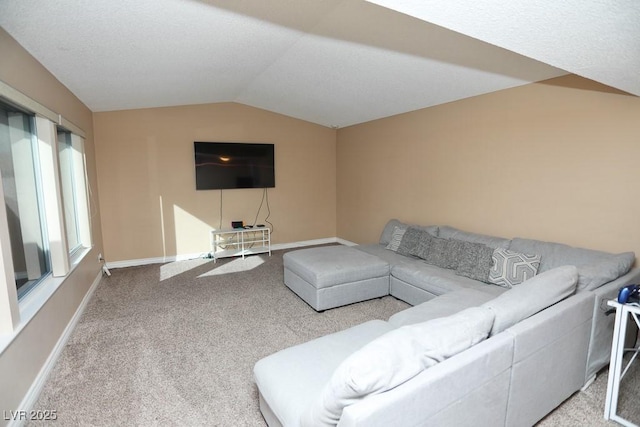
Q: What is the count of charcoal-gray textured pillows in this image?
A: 3